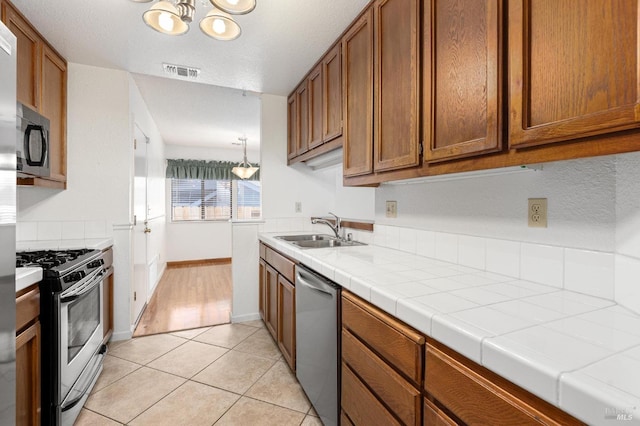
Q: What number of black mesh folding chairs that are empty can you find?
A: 0